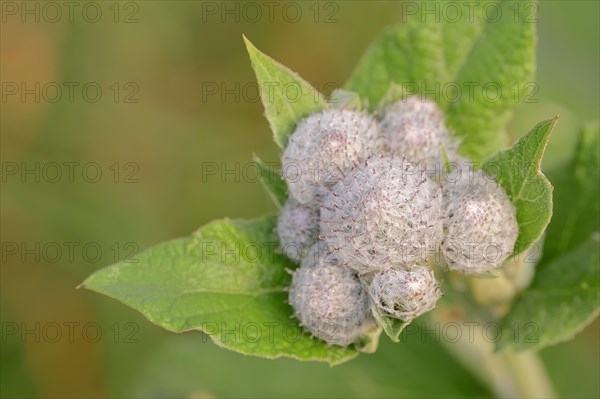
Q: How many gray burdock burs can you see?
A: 7